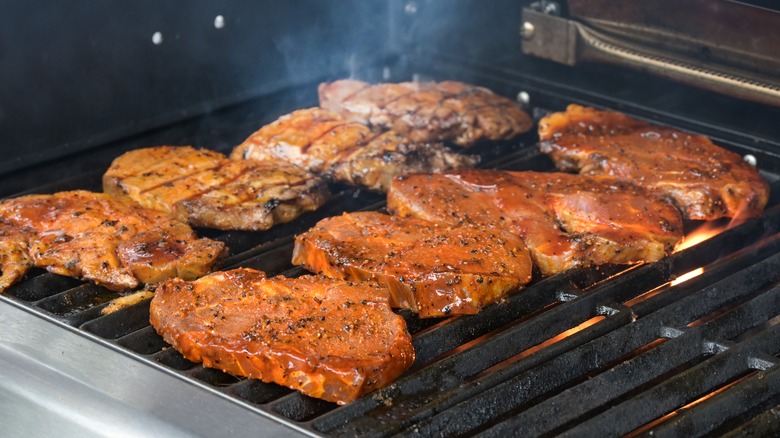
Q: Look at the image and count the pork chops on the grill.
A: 8